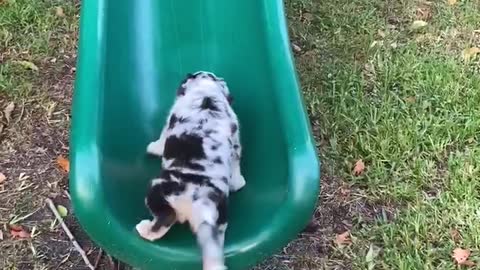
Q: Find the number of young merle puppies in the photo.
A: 1